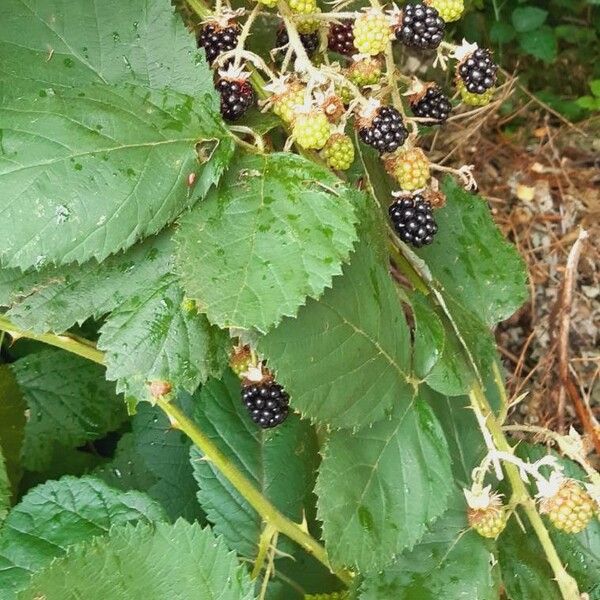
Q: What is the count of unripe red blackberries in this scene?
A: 1